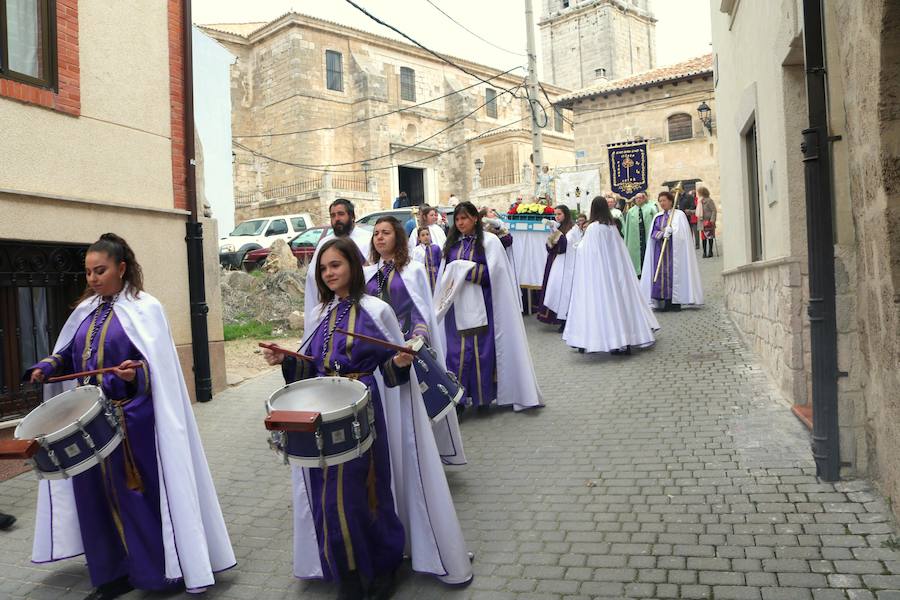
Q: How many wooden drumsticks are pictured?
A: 3